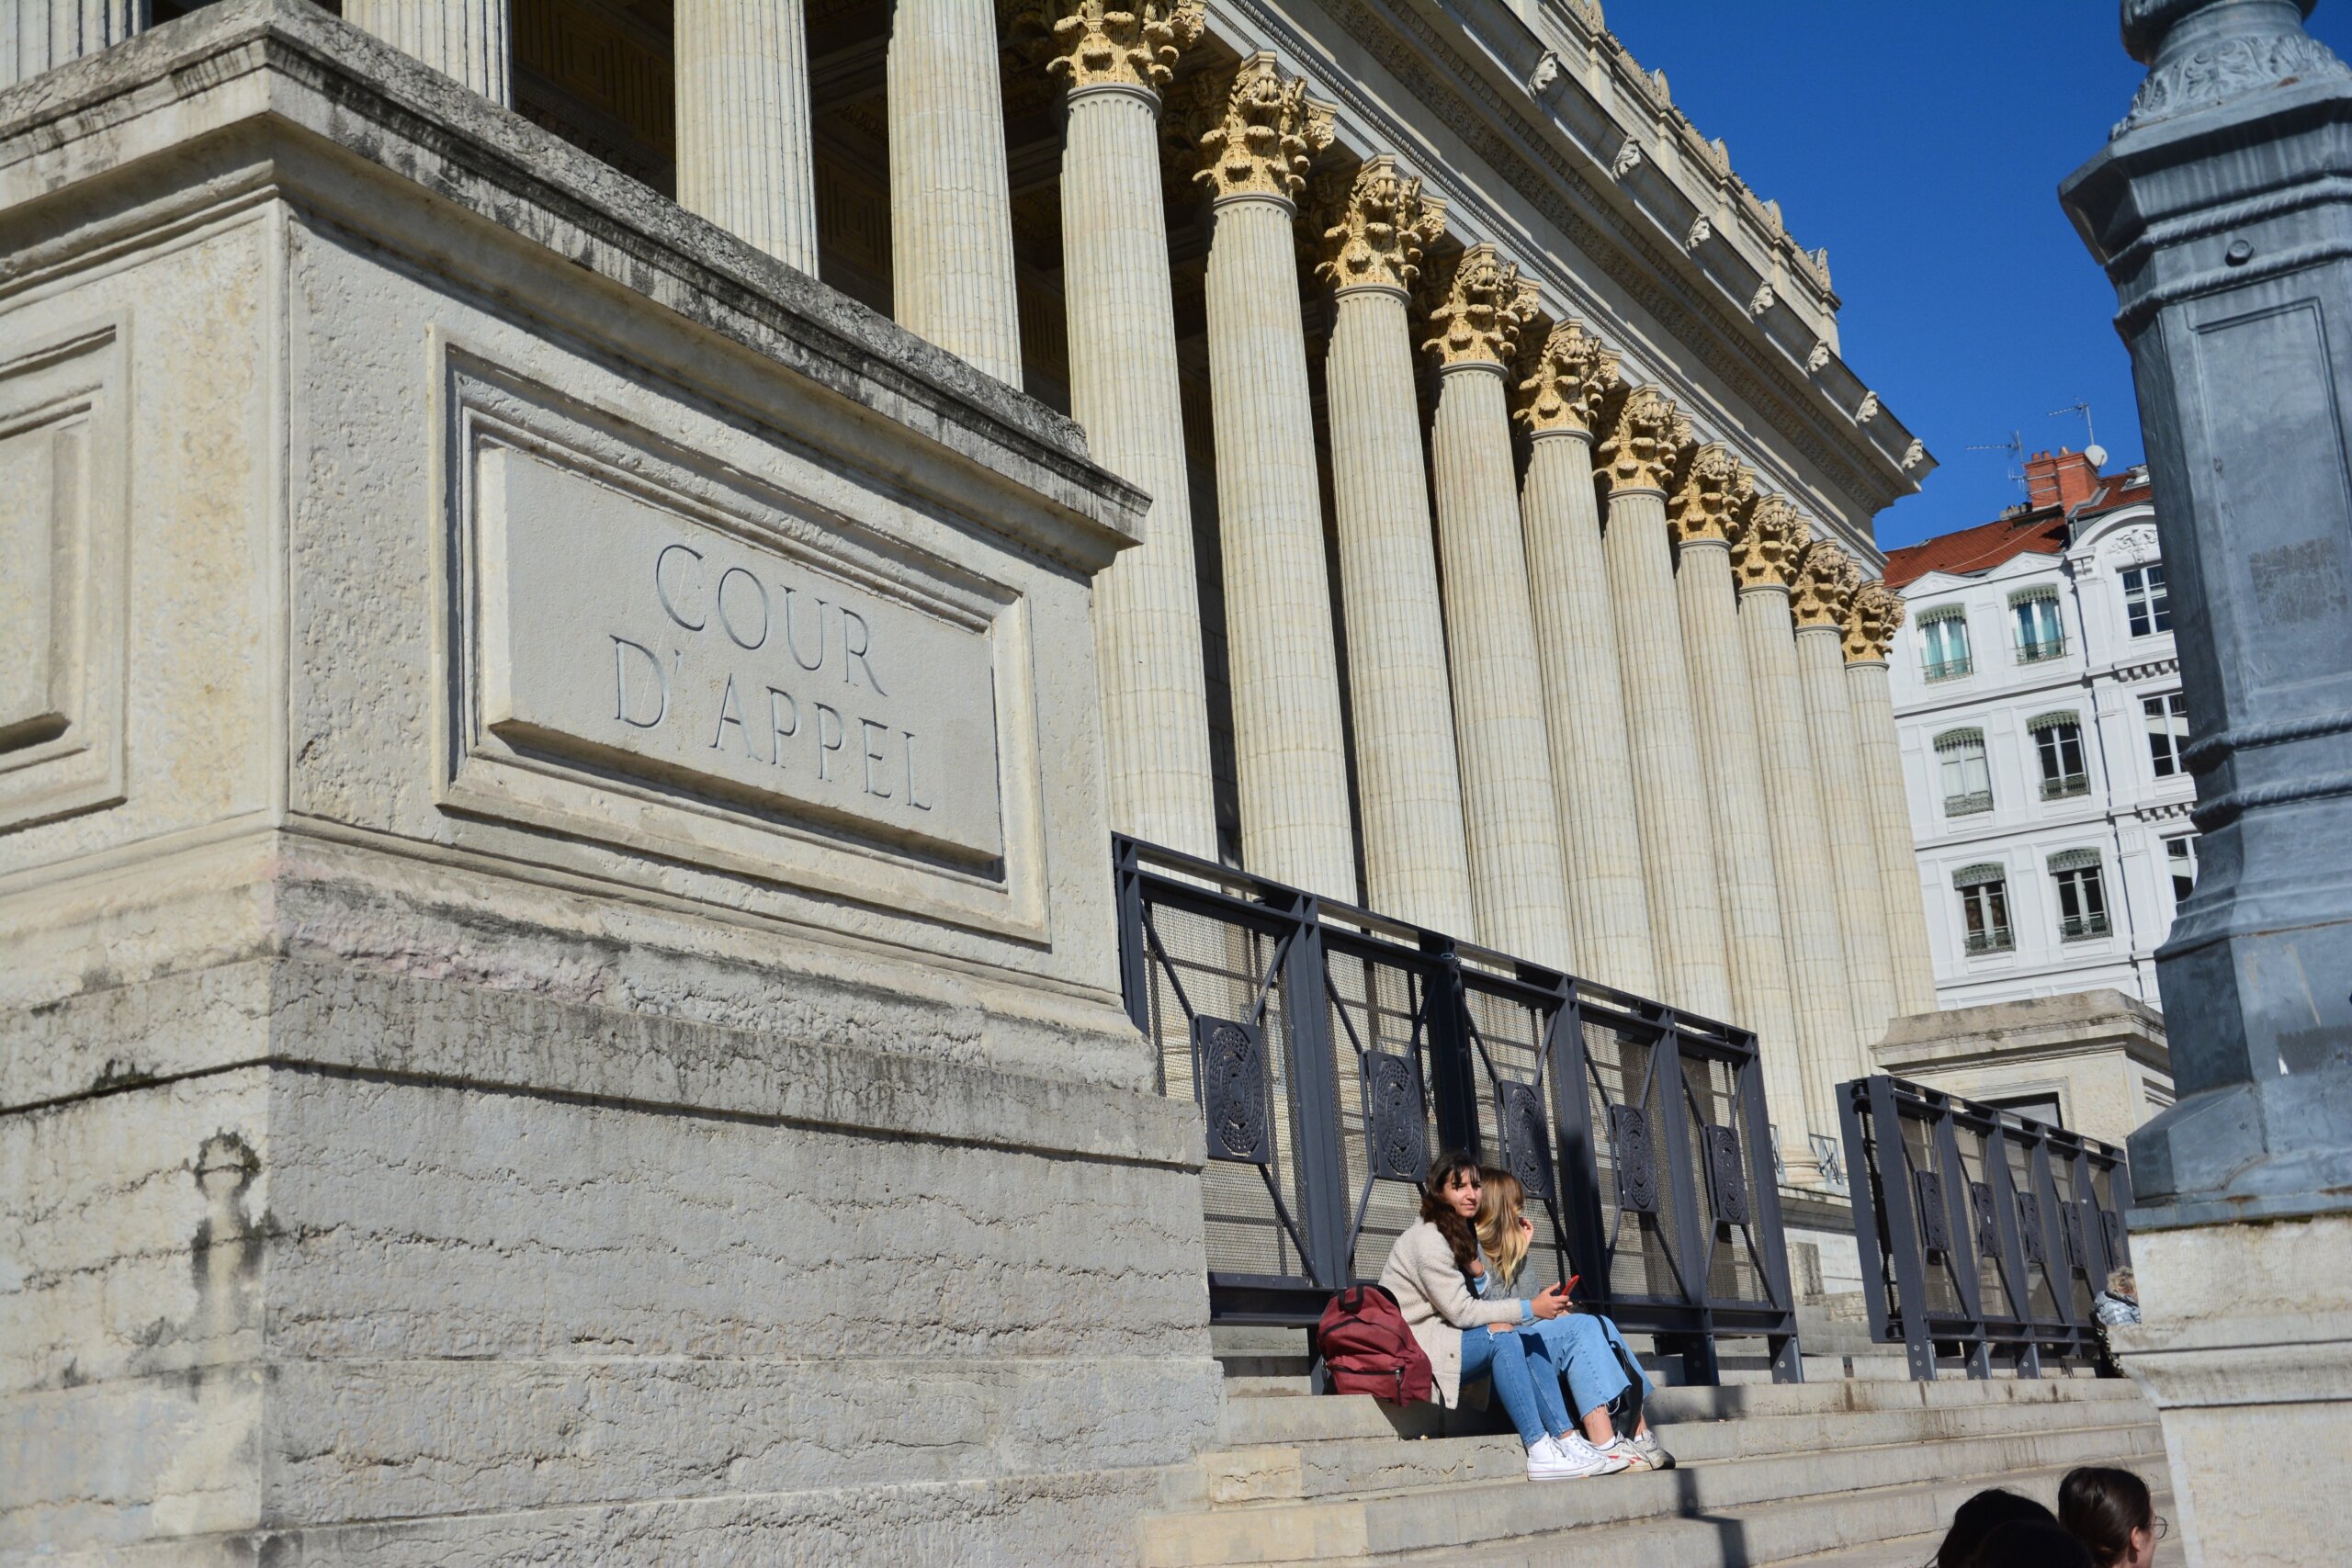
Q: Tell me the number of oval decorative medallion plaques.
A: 10